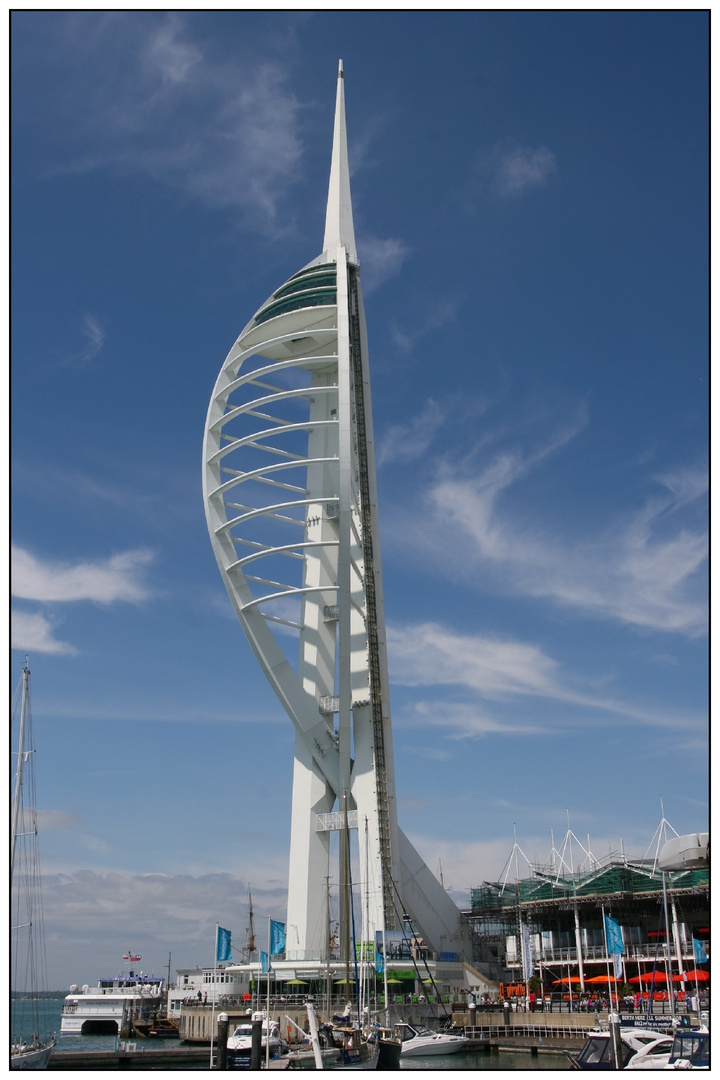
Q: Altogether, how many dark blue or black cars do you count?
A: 0